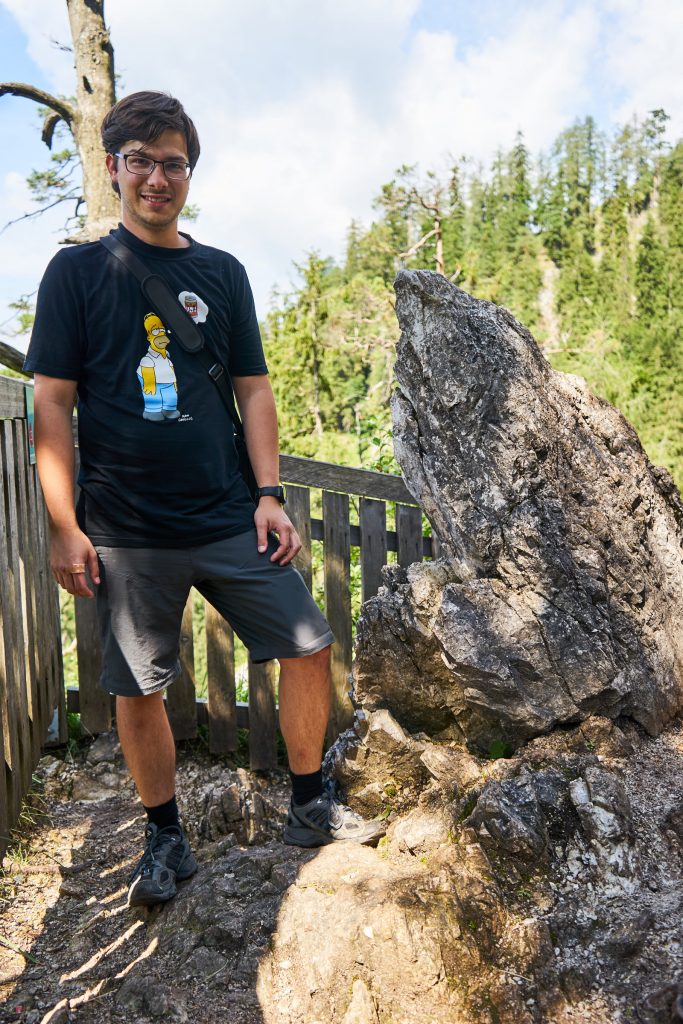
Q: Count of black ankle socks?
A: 2